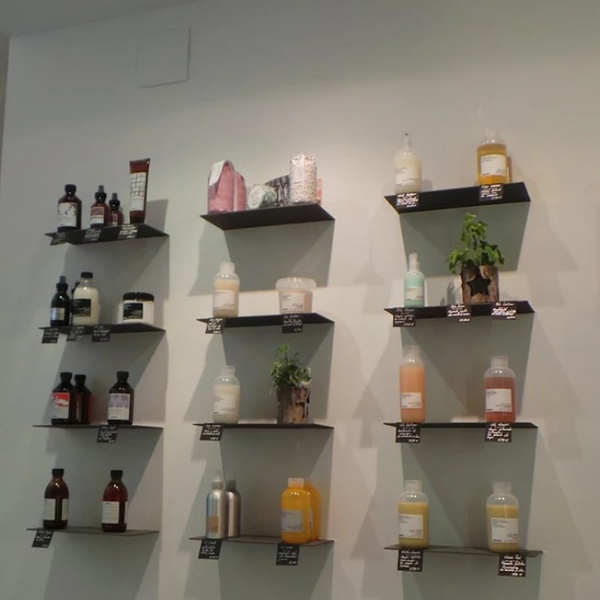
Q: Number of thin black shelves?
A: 12